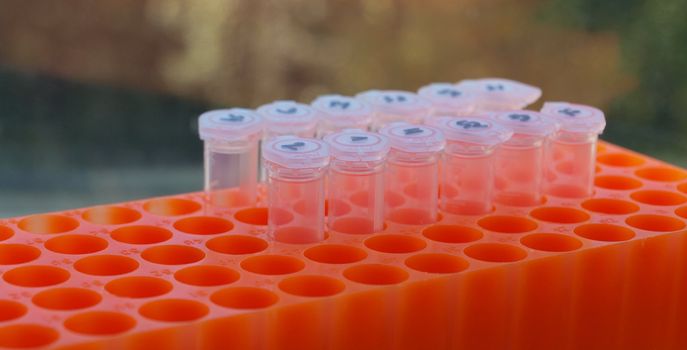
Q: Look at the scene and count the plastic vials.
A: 12